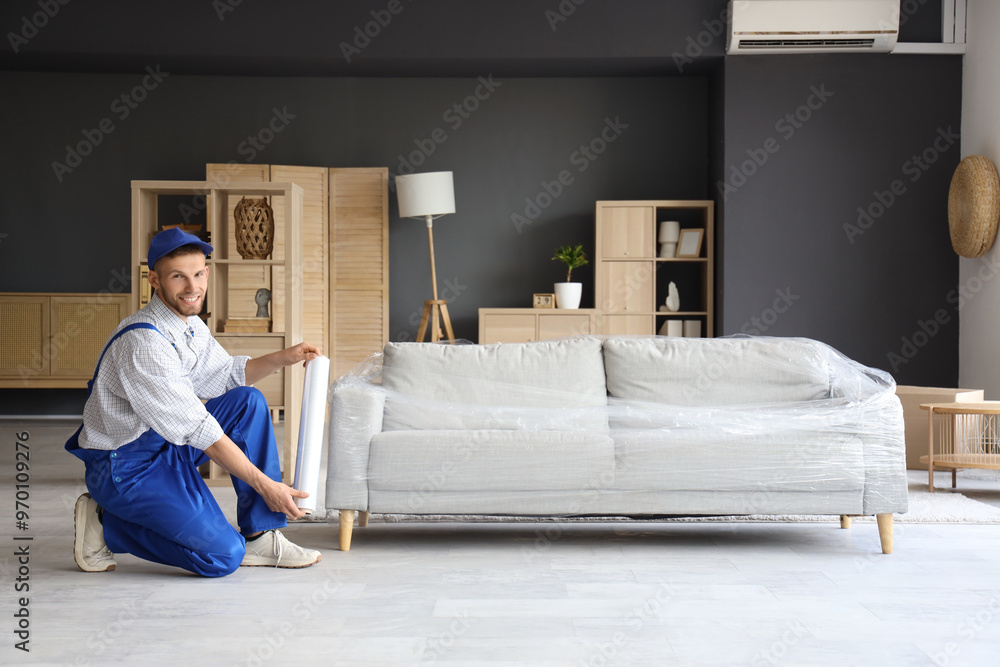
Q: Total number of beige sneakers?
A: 2